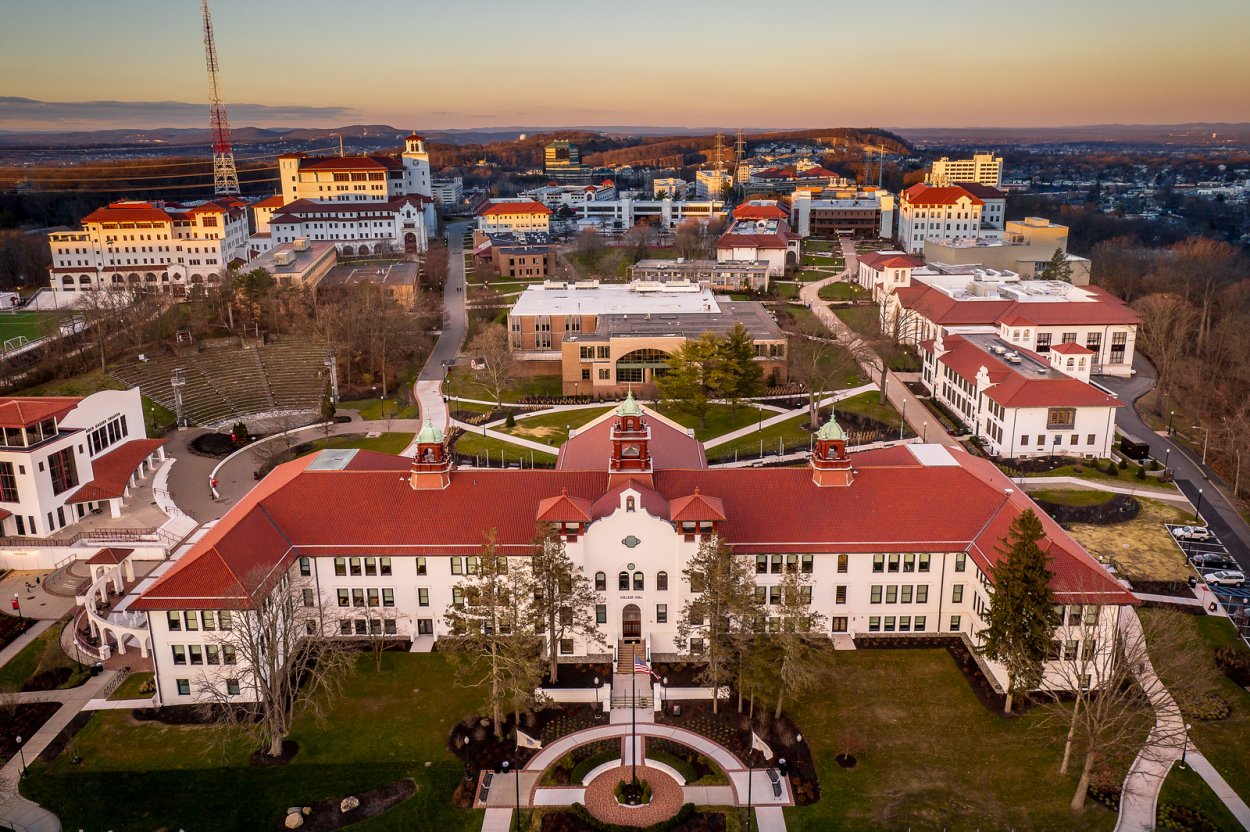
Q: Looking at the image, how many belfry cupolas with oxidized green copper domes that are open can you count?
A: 3